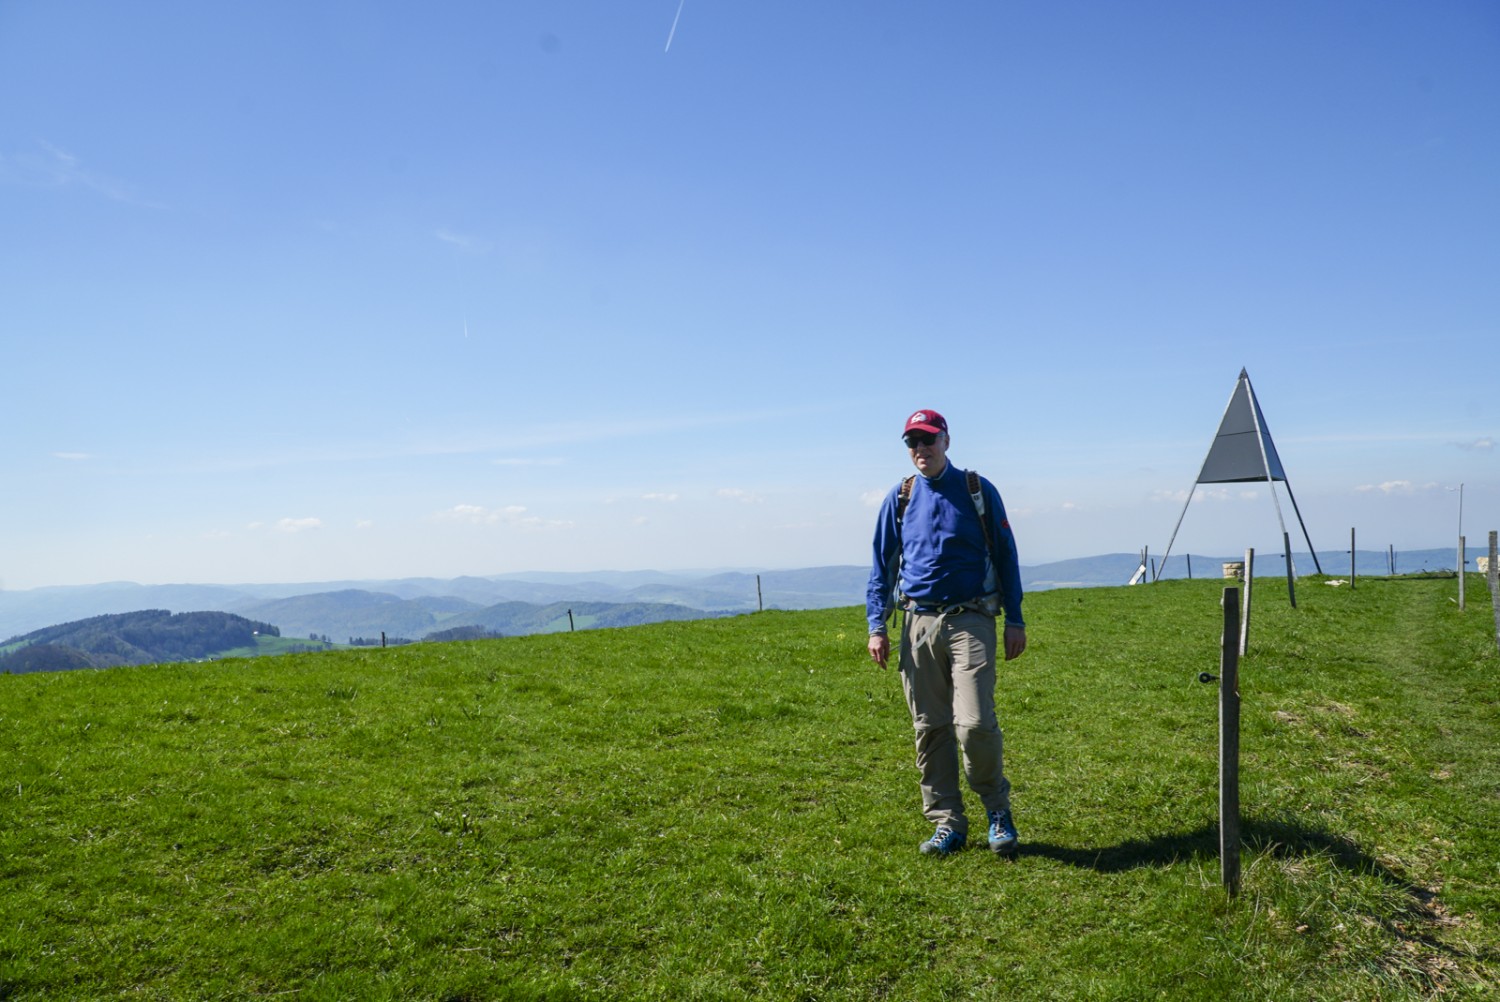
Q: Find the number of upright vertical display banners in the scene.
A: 0